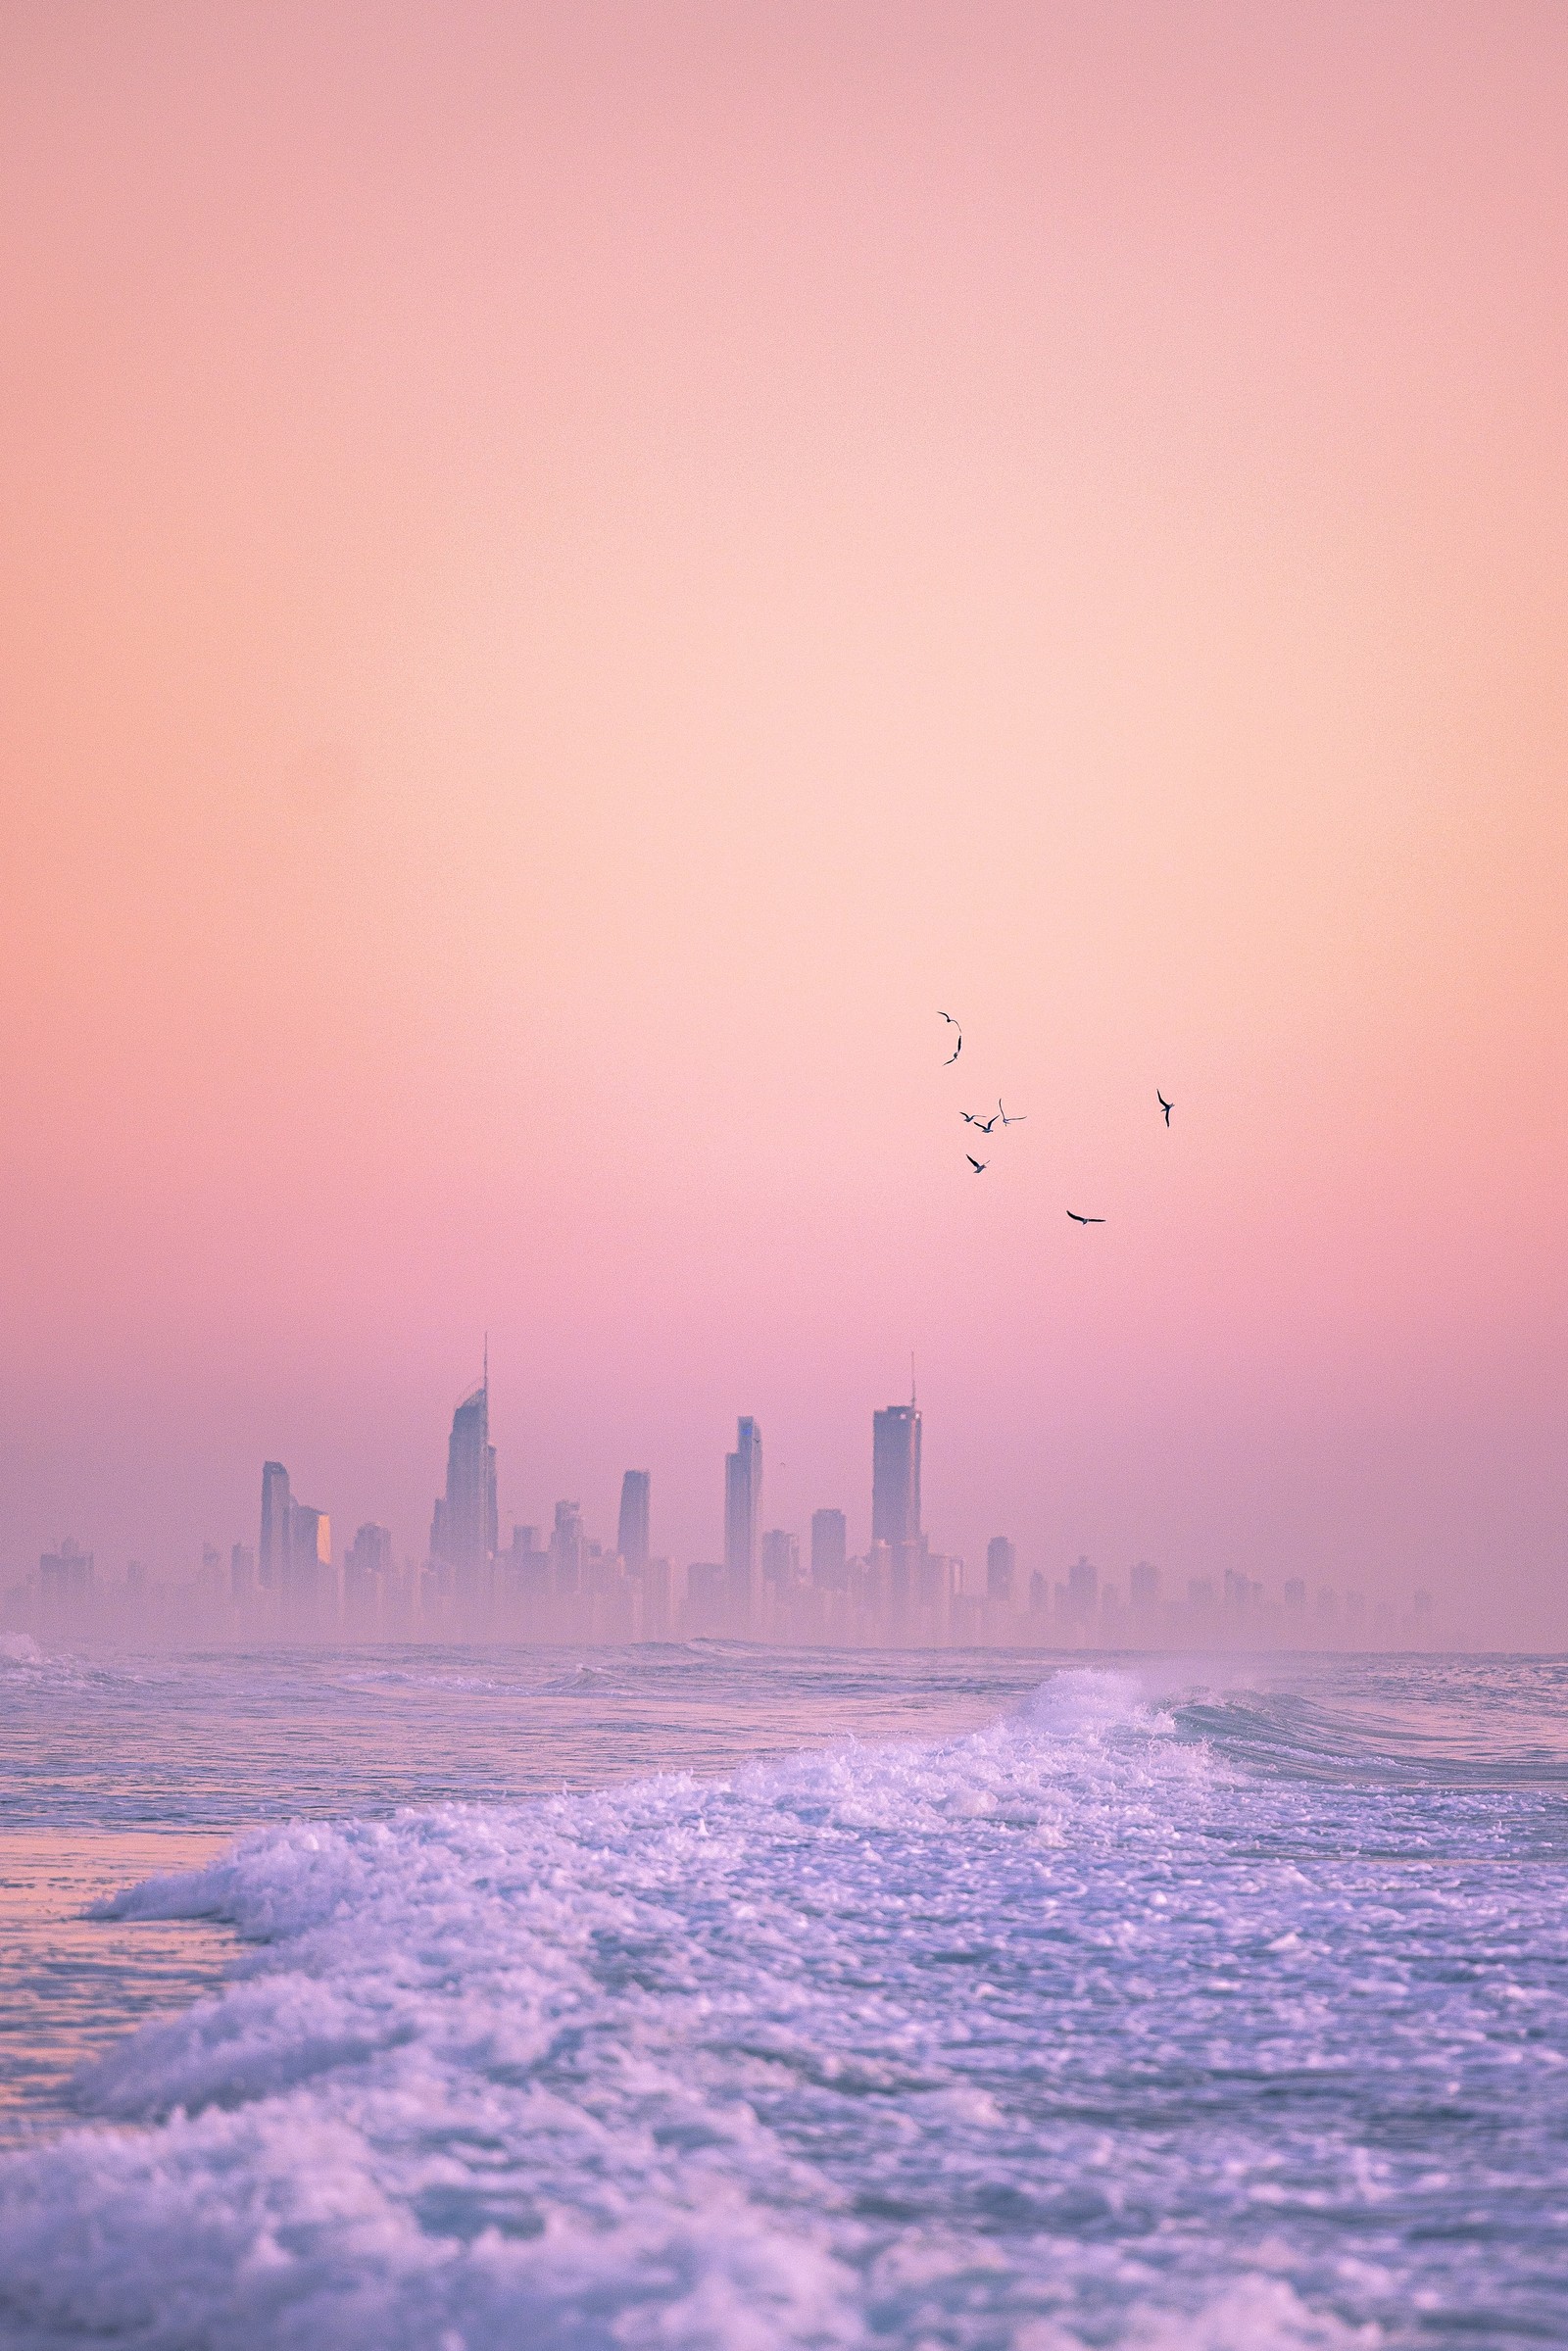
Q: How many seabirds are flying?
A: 8